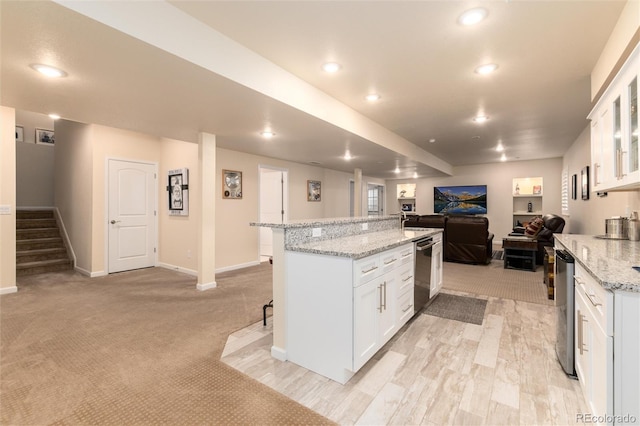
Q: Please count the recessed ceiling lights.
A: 13